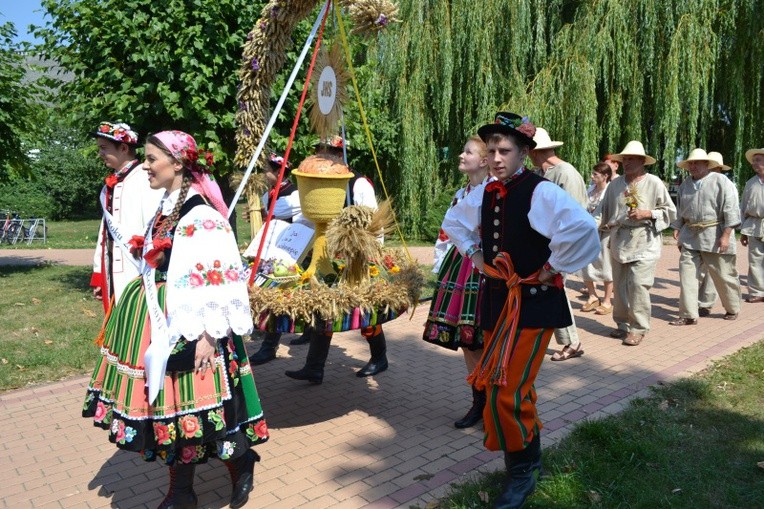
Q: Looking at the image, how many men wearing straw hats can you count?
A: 5